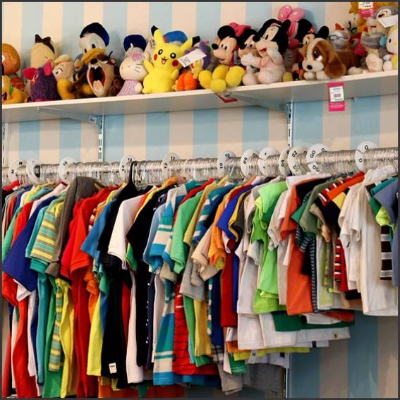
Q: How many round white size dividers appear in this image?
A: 12